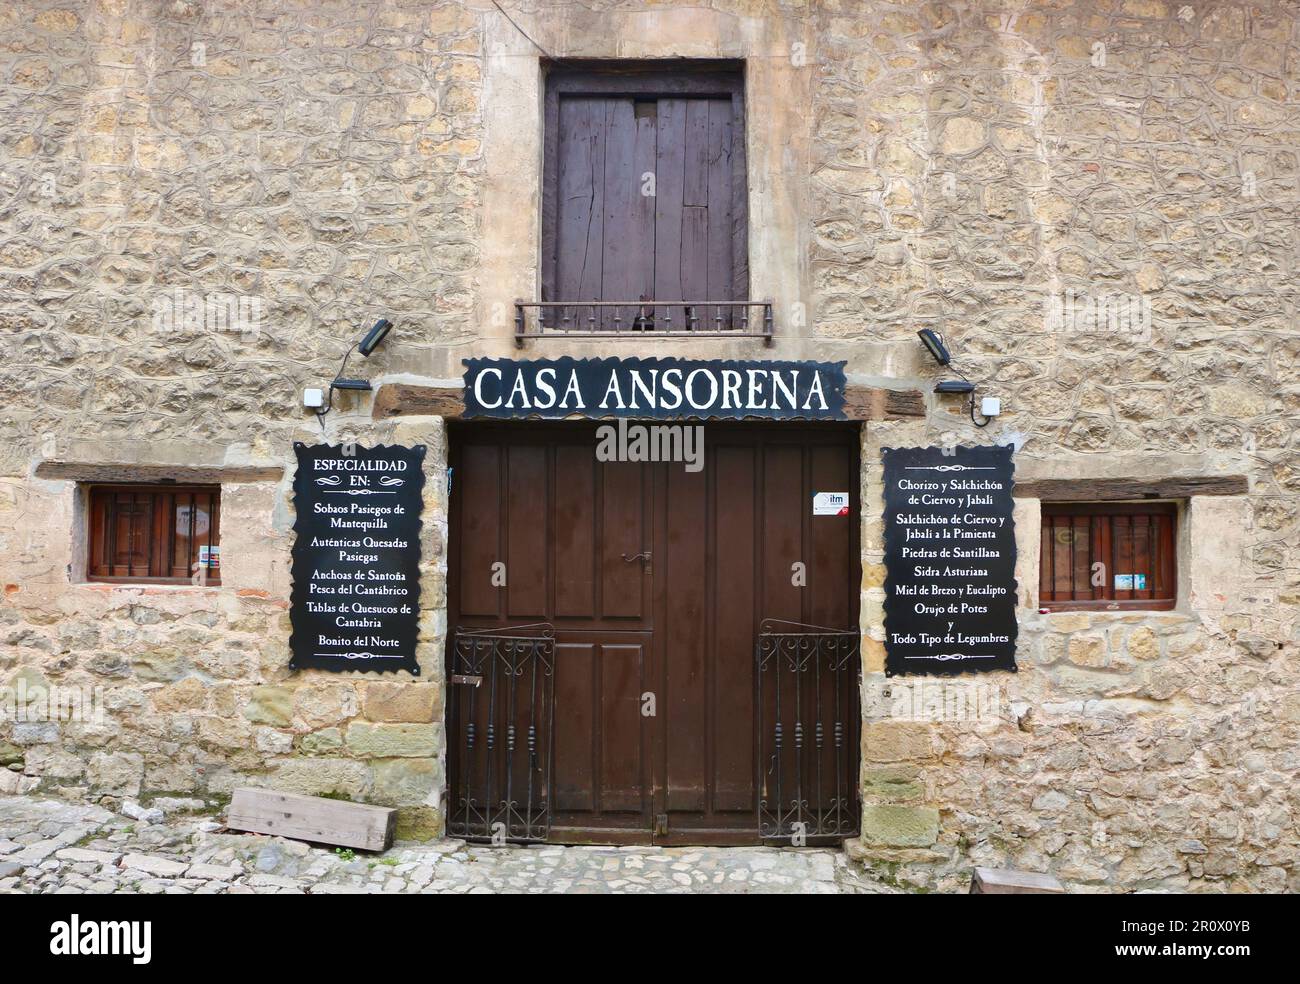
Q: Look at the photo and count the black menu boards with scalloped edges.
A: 2